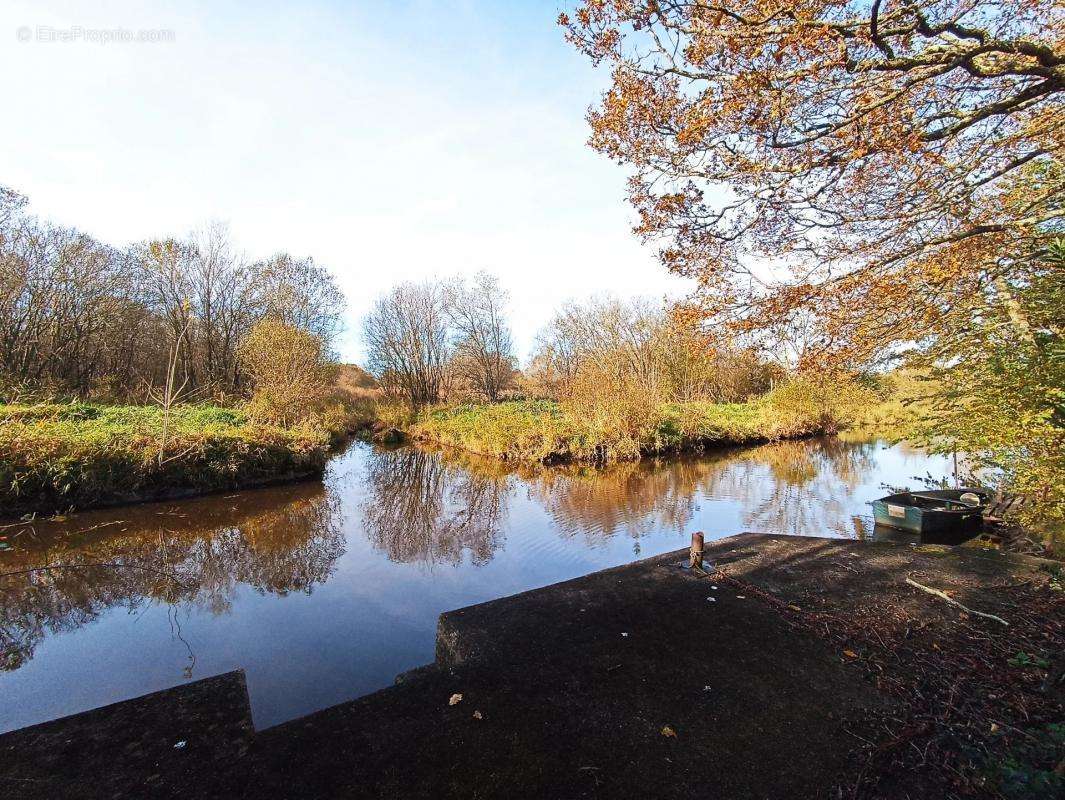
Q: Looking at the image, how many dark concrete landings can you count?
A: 1